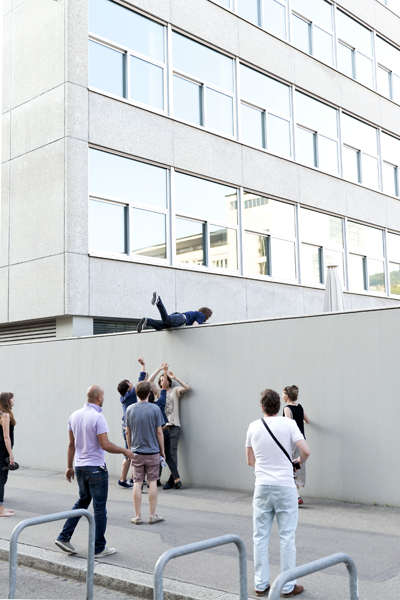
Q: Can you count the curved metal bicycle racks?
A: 3